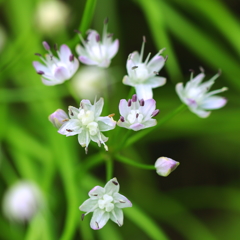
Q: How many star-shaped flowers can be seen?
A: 7